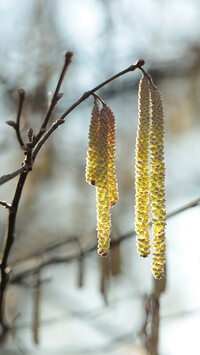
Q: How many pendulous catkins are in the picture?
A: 5